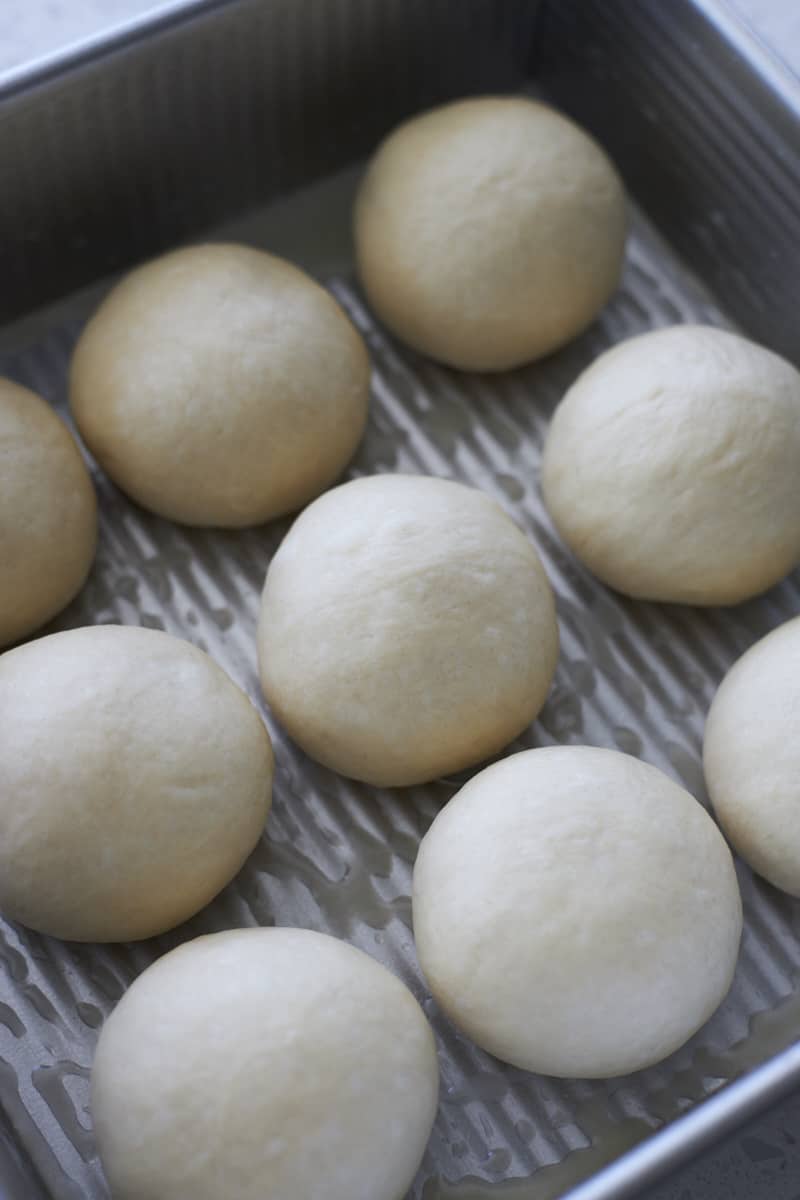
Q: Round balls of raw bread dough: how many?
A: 9